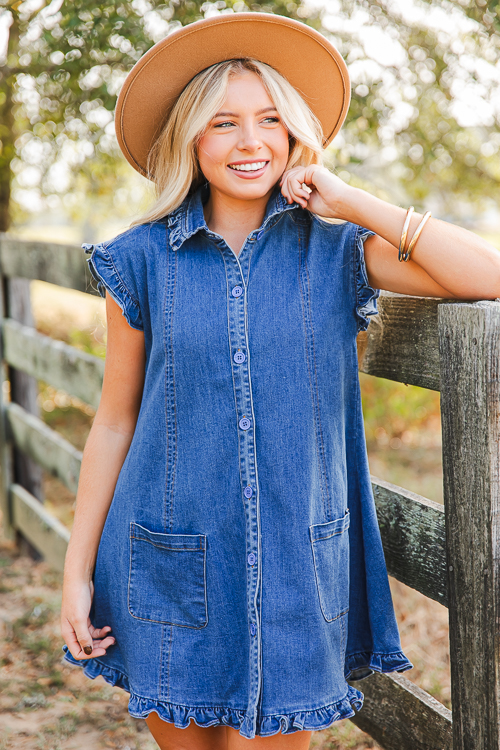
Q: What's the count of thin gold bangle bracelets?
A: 2